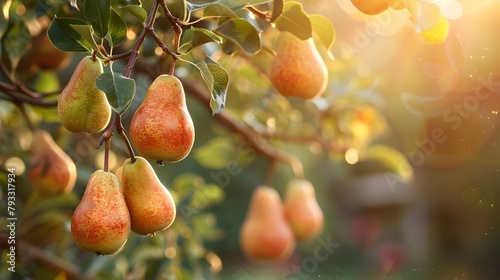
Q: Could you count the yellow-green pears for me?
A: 1